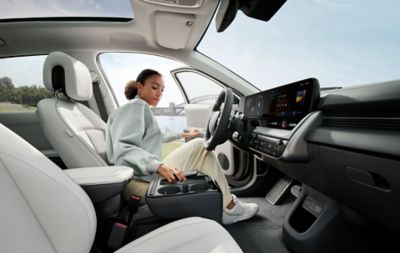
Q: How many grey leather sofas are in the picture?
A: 2